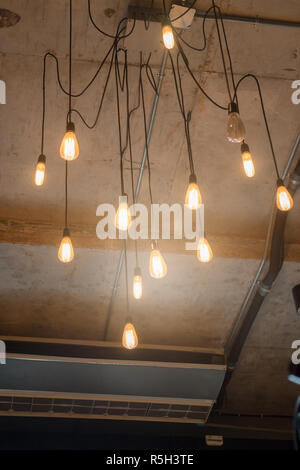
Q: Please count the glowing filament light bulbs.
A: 12